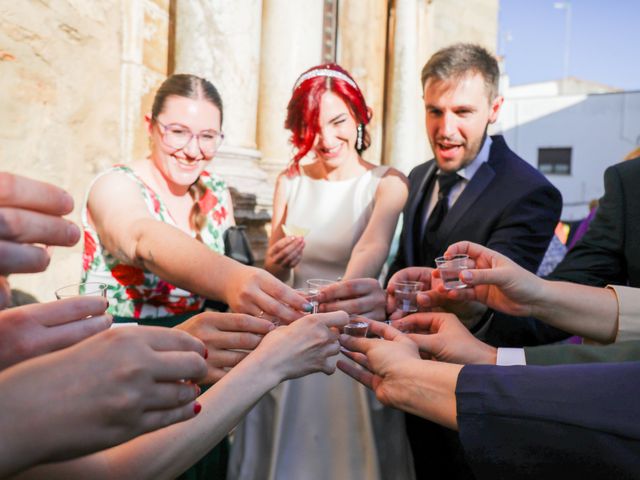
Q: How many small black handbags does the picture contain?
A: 1